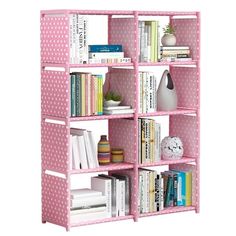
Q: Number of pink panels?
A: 12